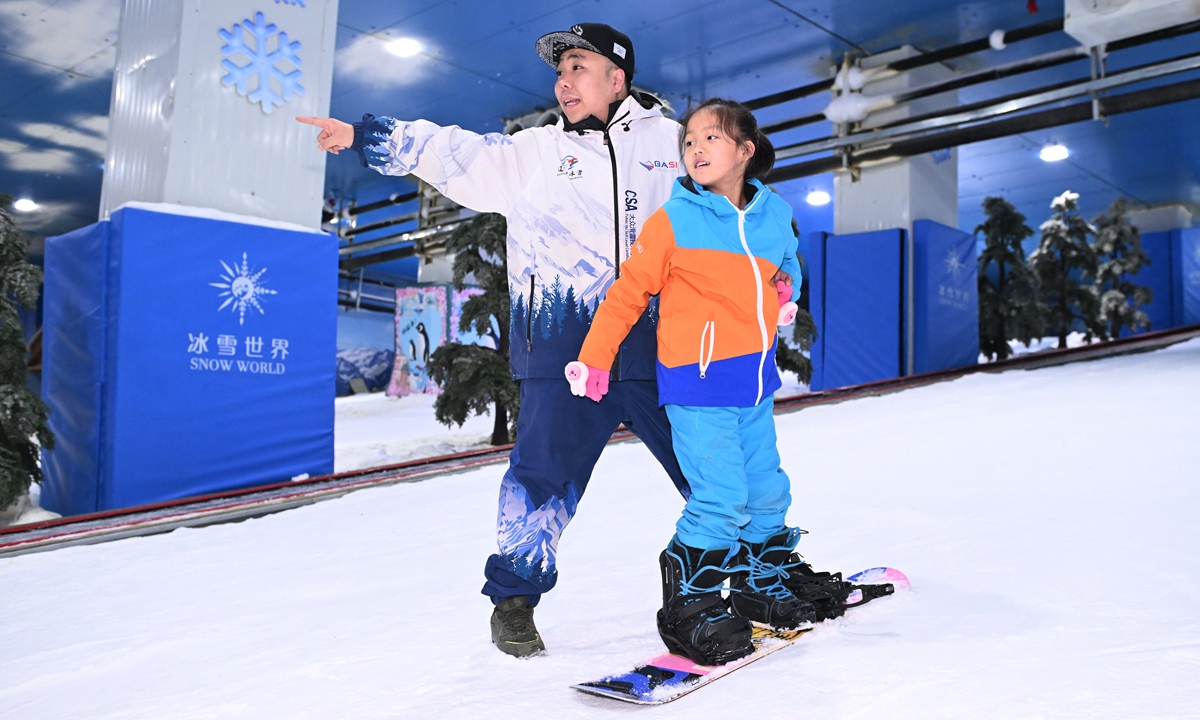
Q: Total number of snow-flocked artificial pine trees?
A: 6